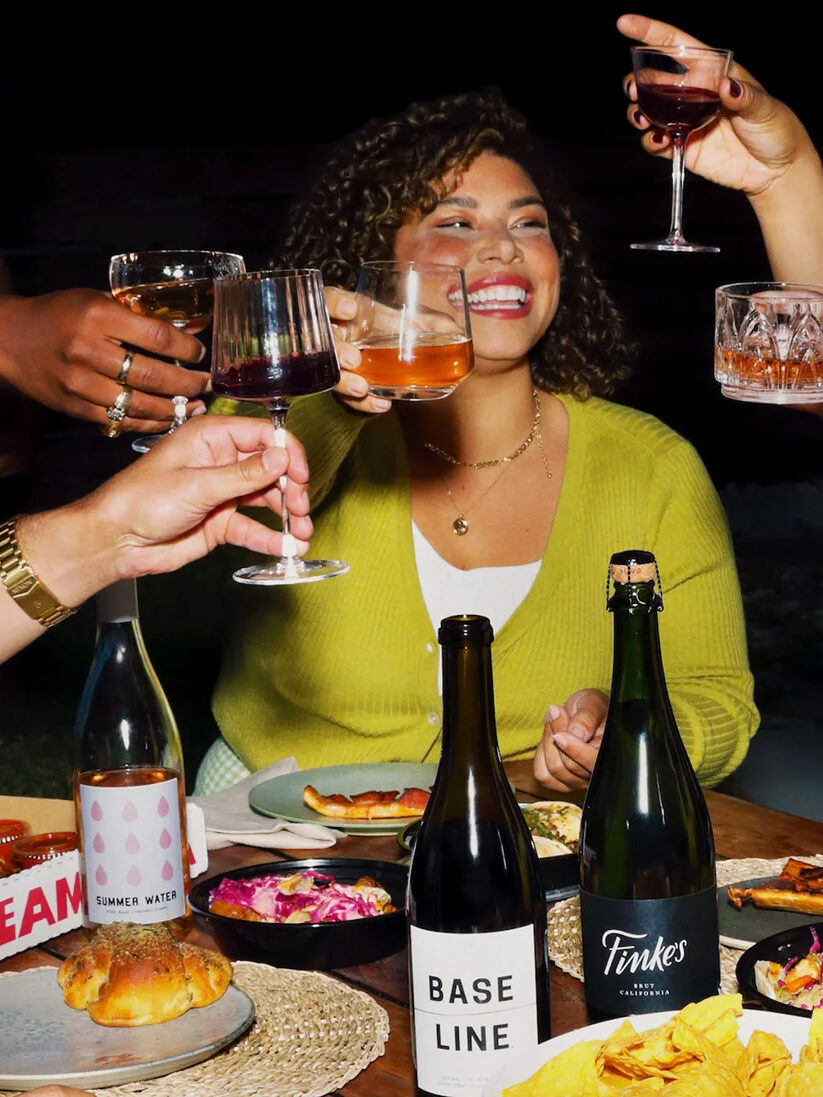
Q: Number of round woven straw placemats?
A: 2